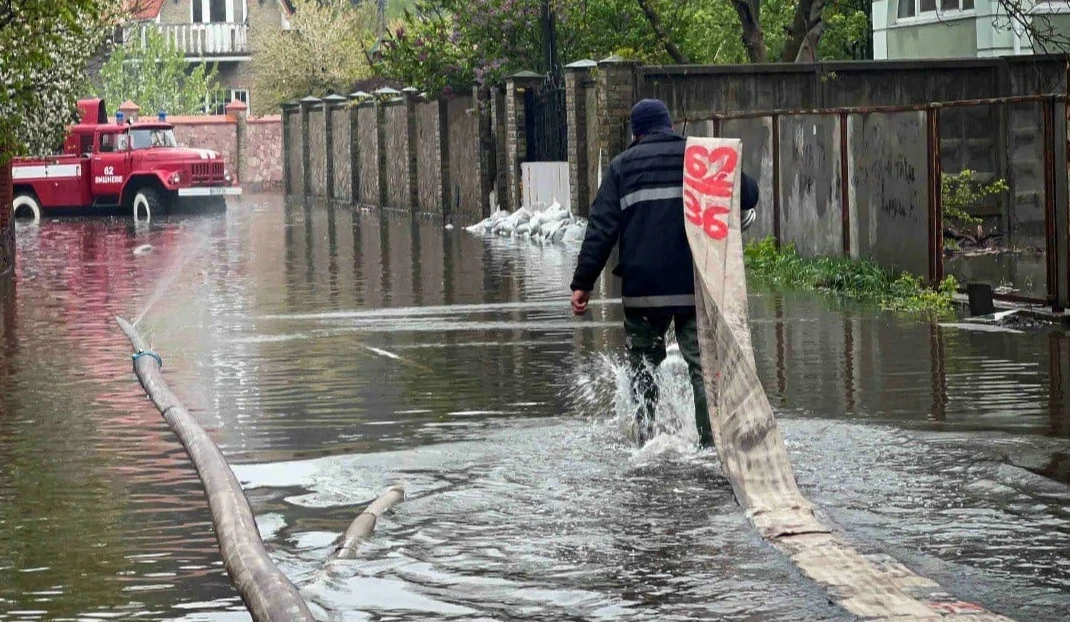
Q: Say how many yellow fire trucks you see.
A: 0